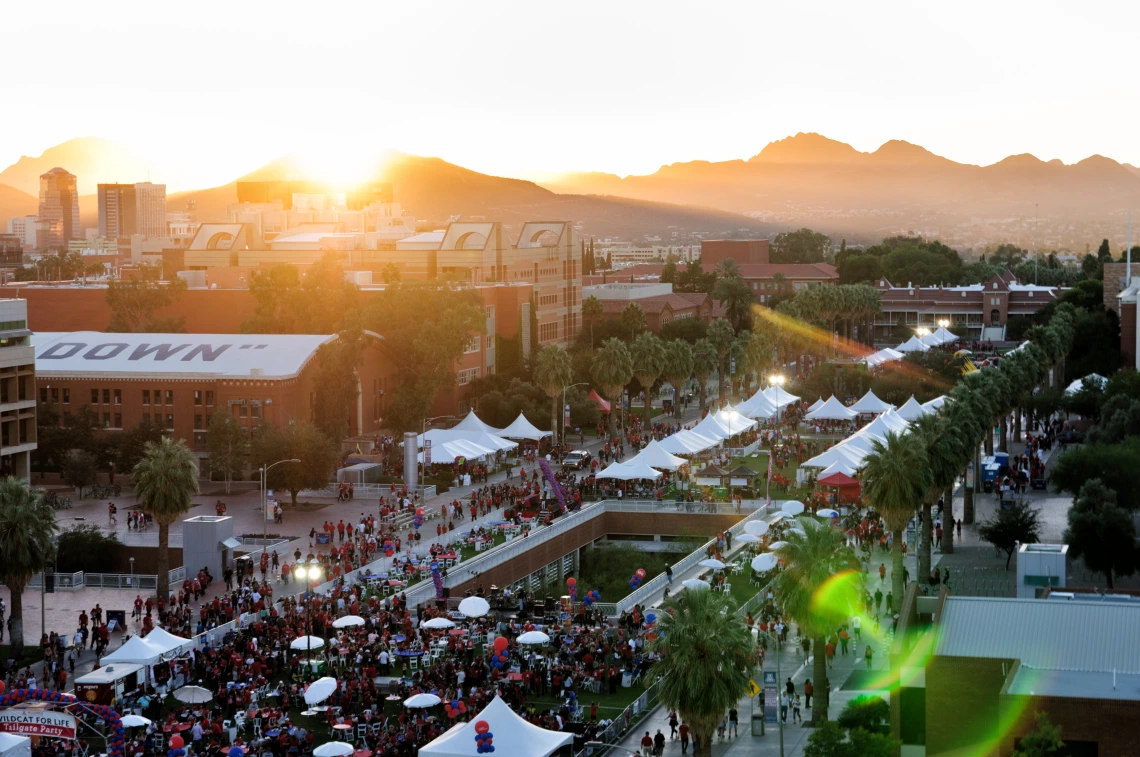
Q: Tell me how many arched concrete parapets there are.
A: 3